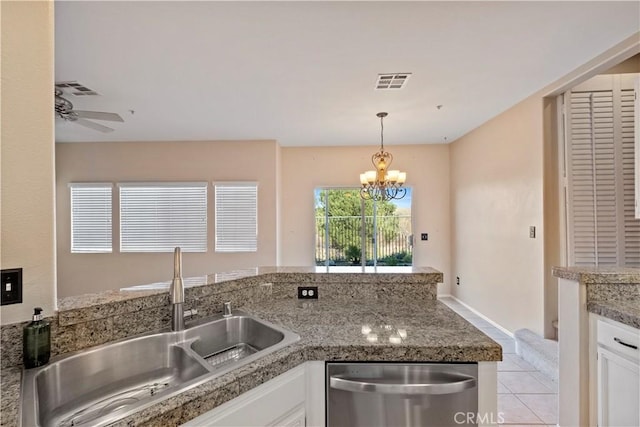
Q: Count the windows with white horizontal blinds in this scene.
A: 3